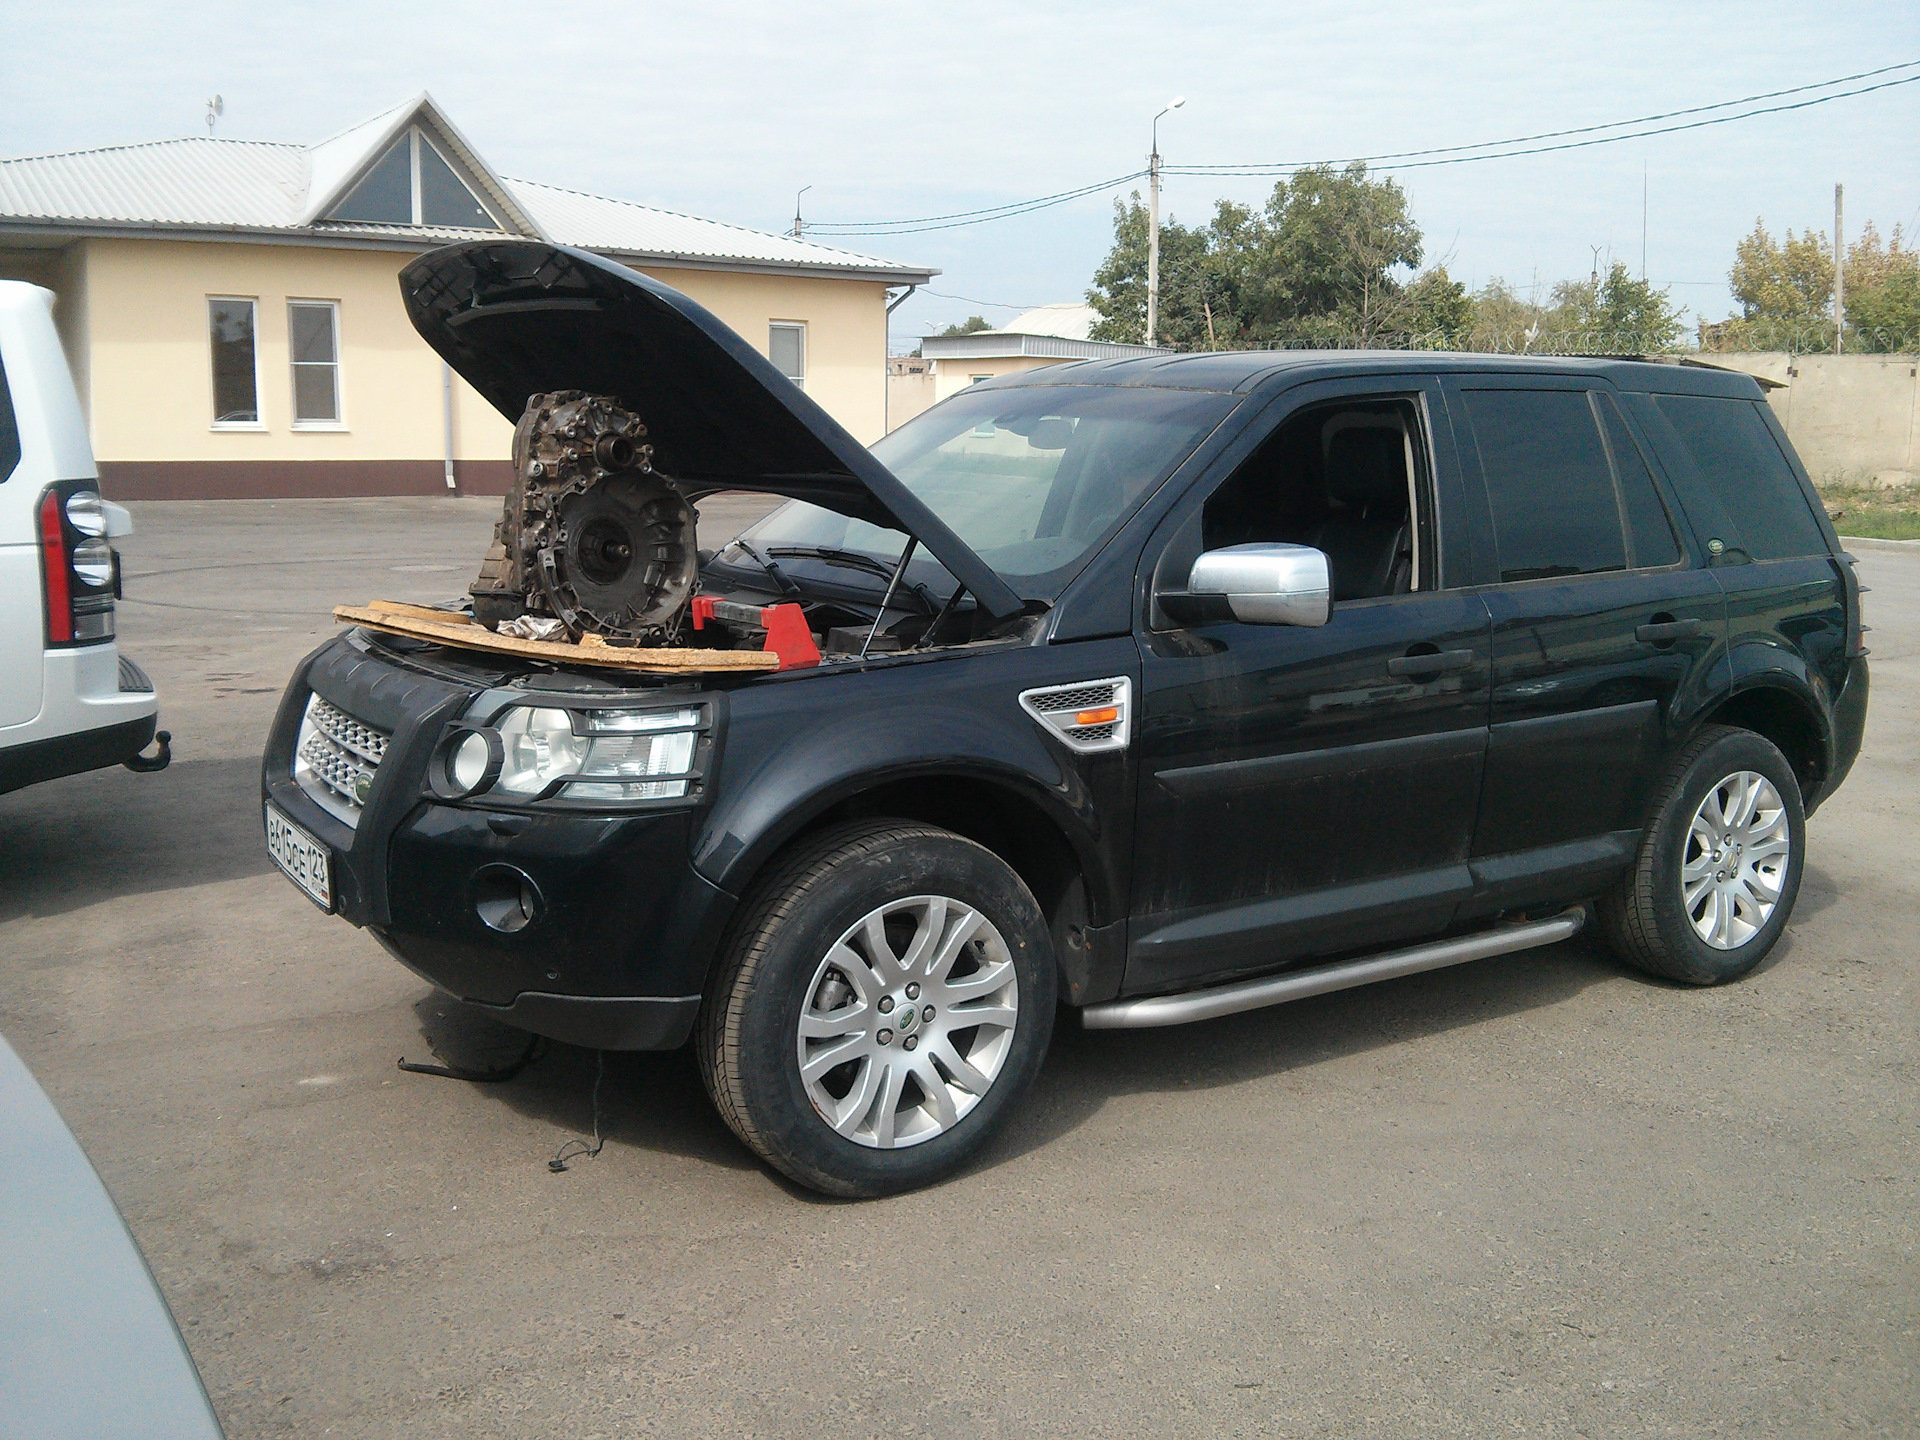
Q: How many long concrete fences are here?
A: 1